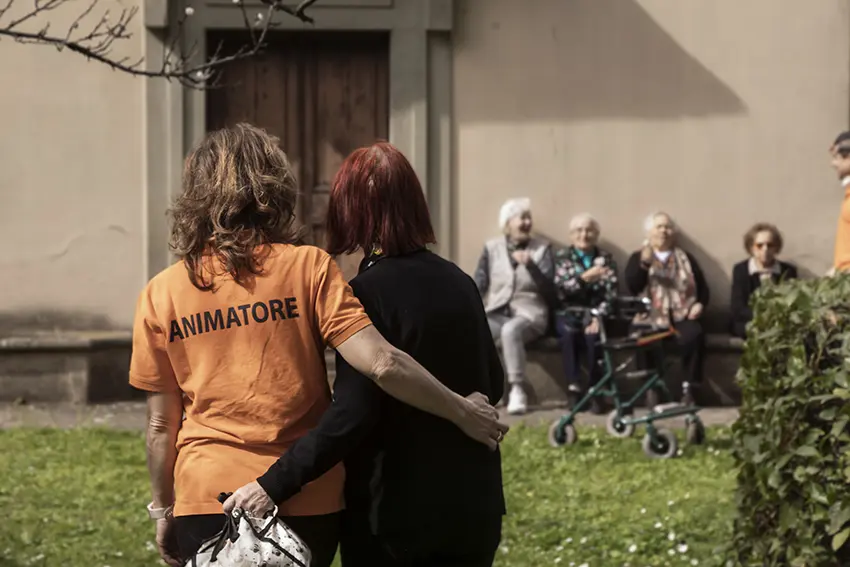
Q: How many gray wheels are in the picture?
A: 4